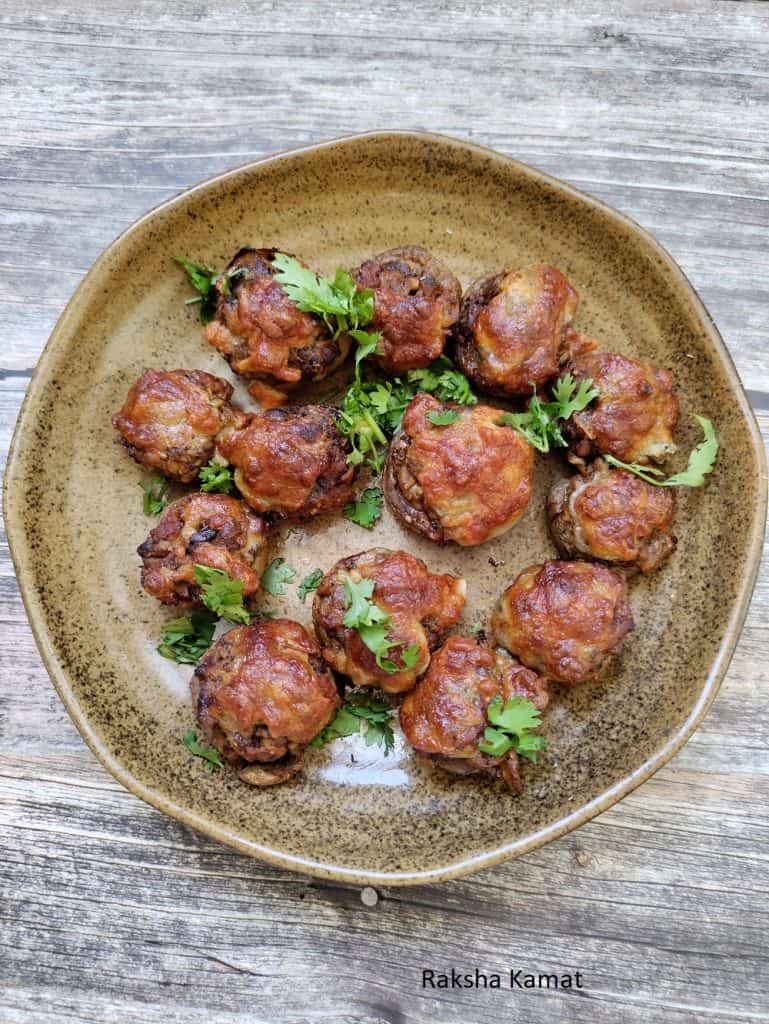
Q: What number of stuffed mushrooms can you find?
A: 13